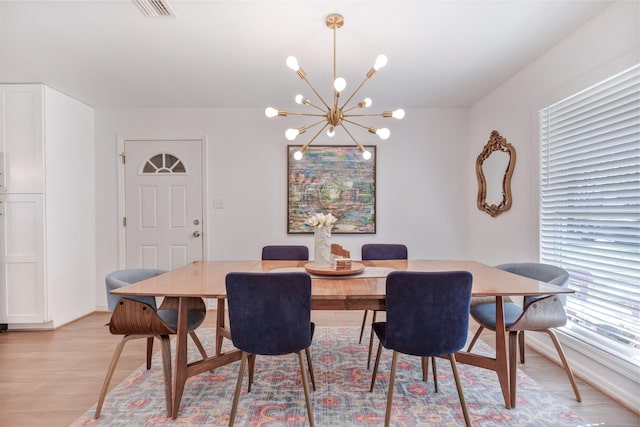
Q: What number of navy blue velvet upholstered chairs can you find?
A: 4